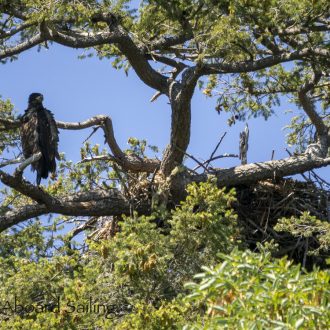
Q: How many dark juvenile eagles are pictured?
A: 1